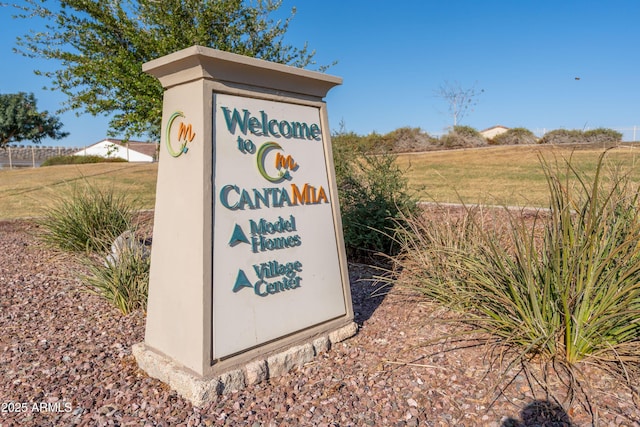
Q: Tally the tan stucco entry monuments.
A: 1